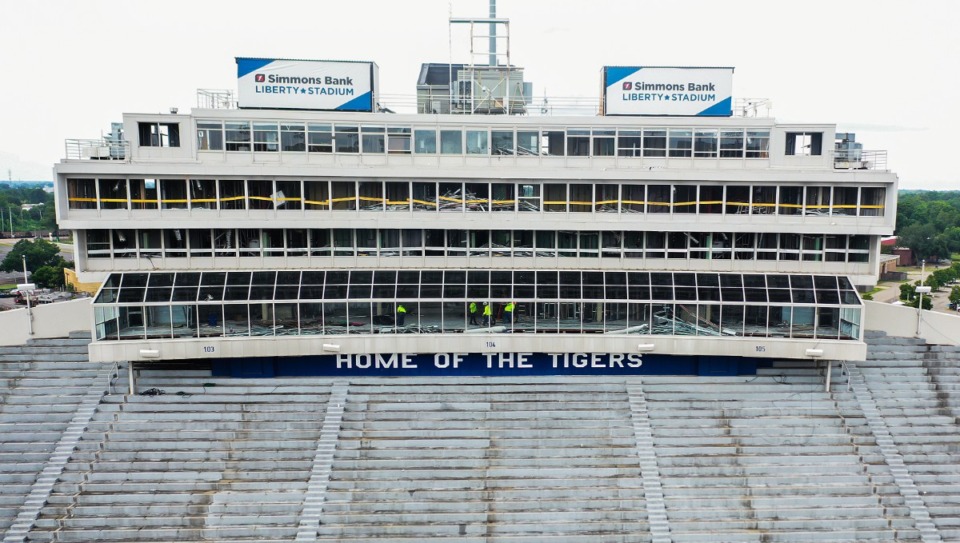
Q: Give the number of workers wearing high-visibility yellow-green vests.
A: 4